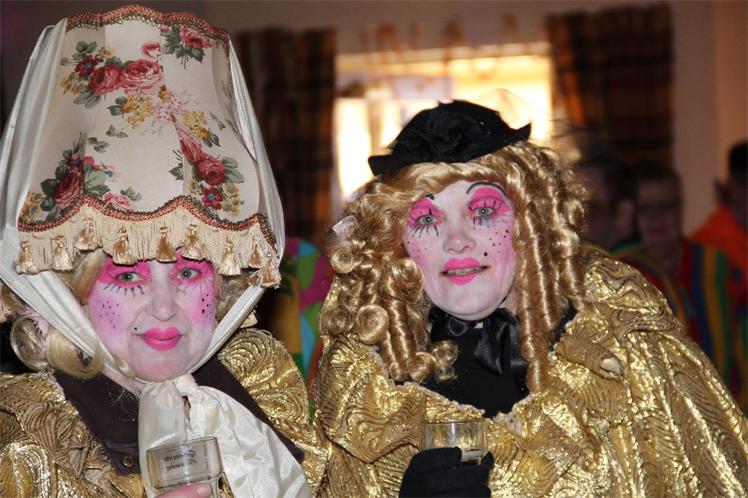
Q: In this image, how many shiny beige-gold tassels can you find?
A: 9